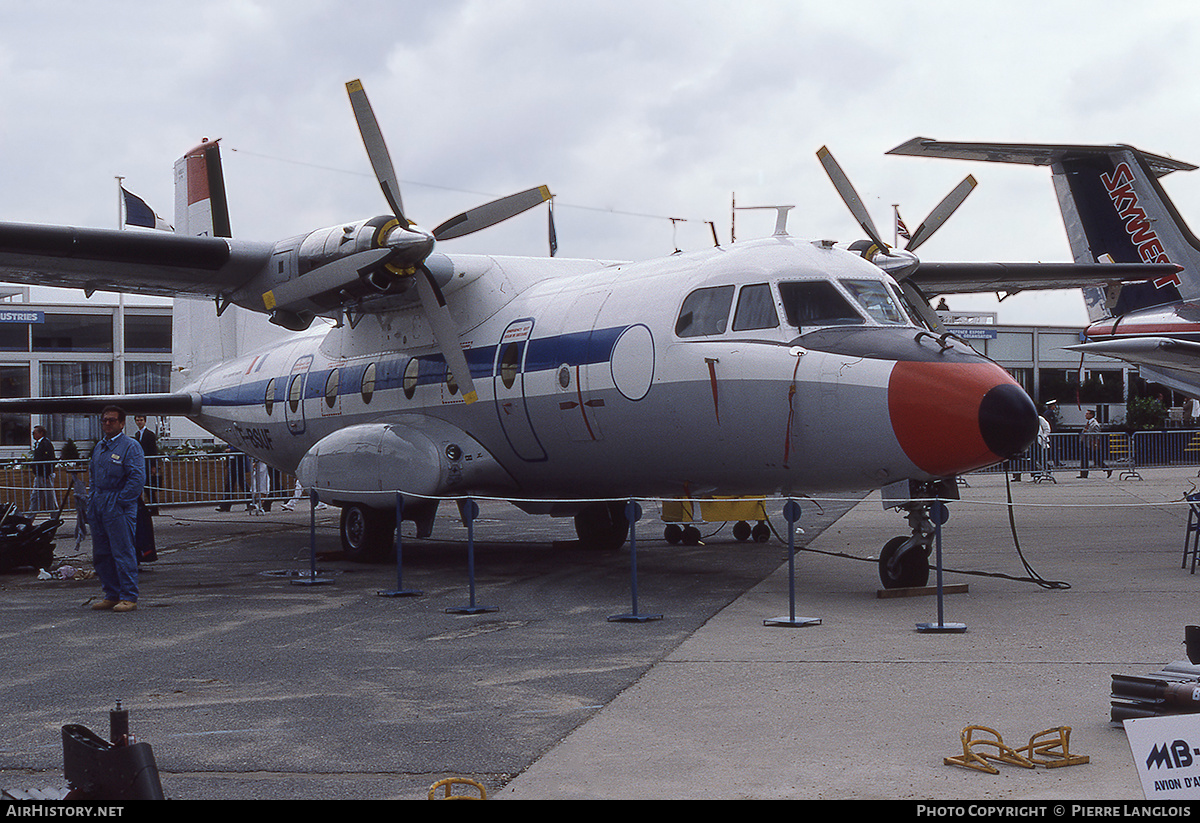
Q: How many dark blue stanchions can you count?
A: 6